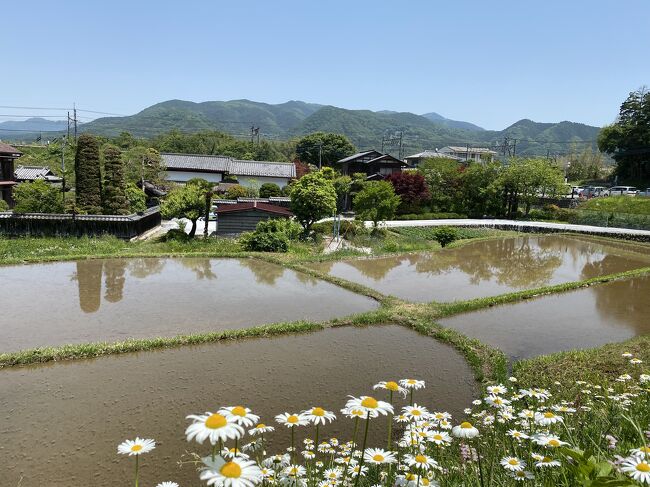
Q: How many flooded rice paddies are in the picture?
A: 4